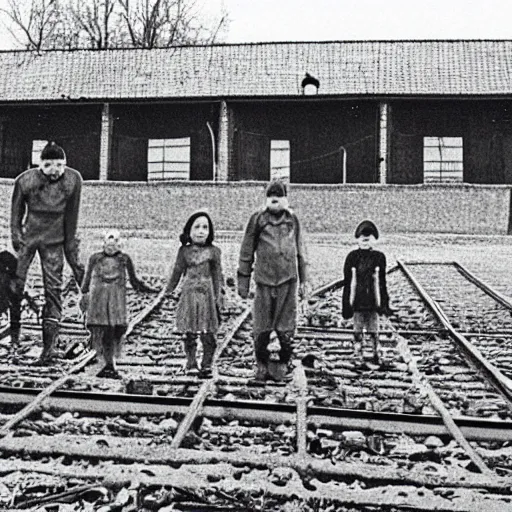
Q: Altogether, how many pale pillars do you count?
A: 3